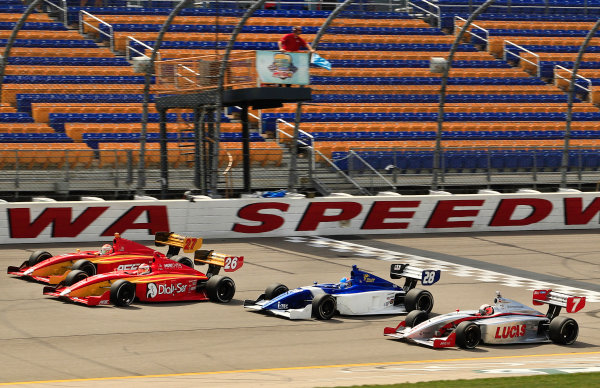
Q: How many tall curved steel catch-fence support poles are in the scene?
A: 6